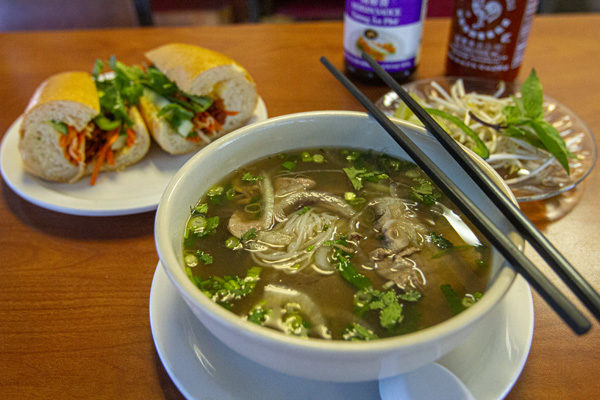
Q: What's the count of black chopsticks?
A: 2